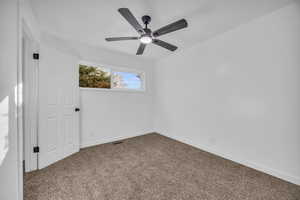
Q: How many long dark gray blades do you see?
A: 5